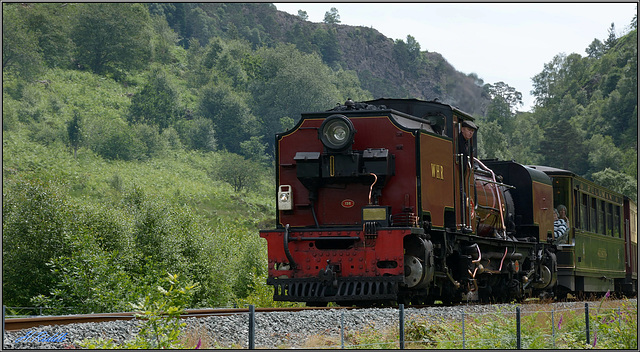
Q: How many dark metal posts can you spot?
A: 4